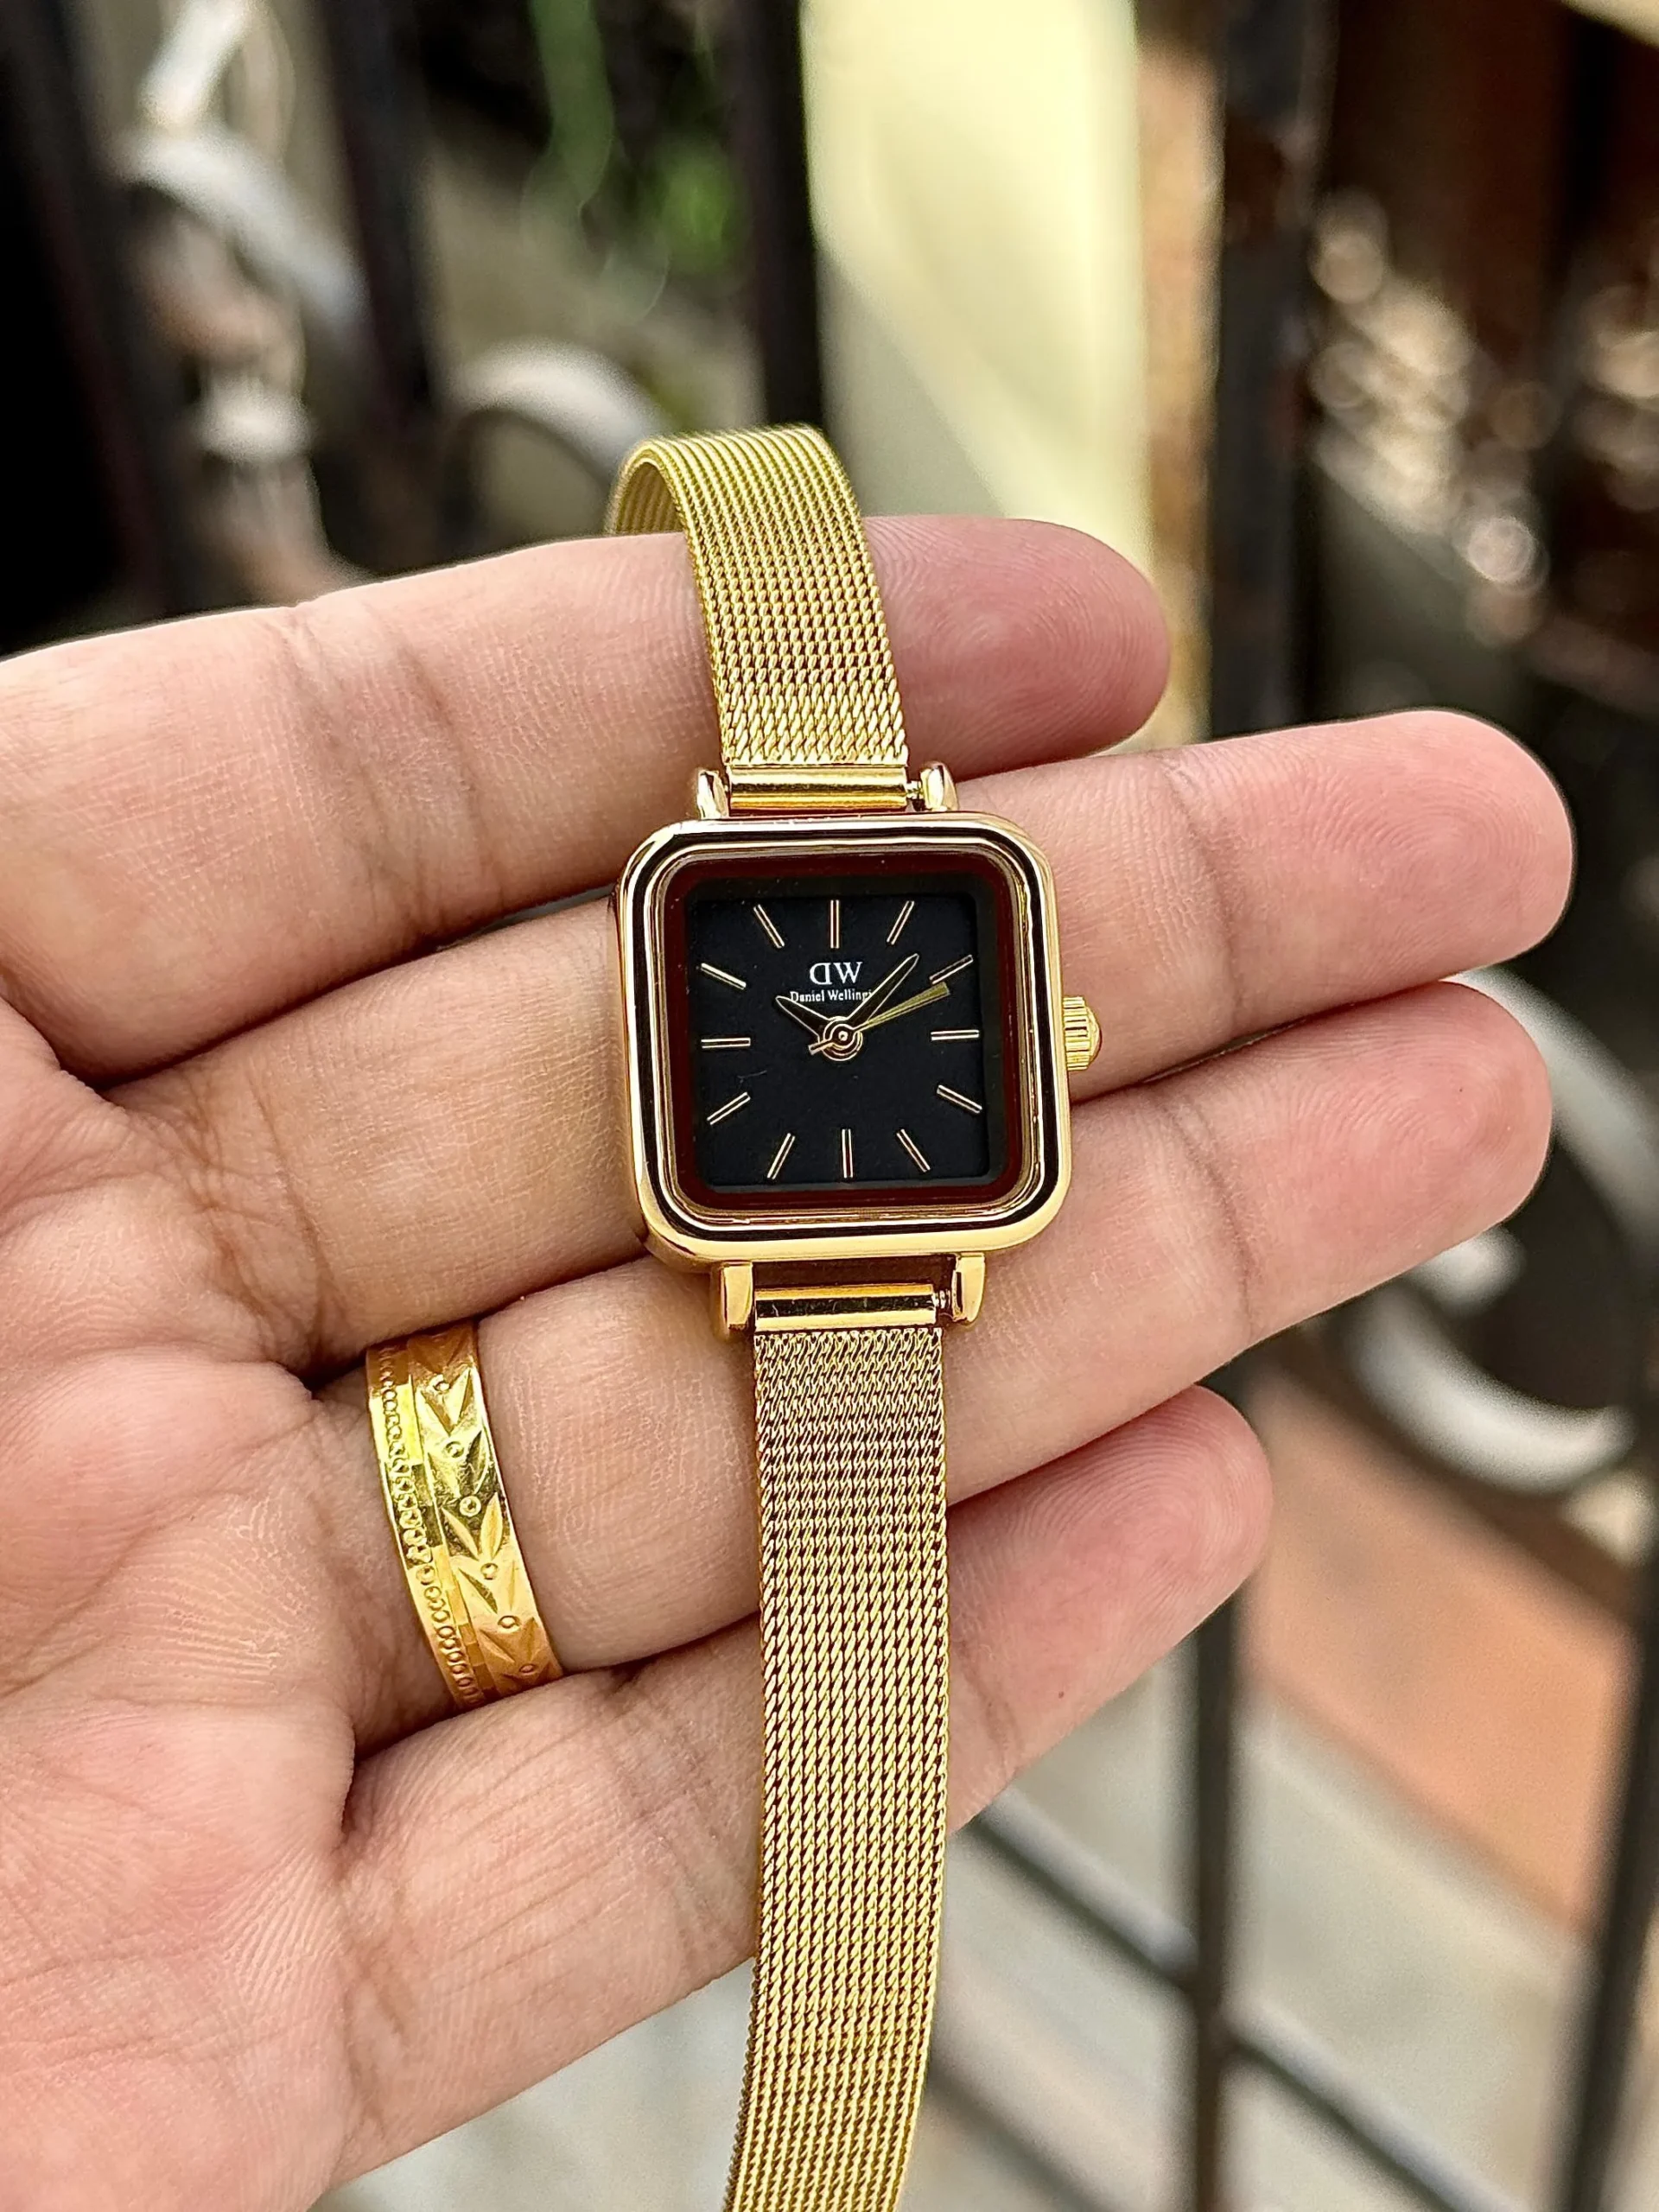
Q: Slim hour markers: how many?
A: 12